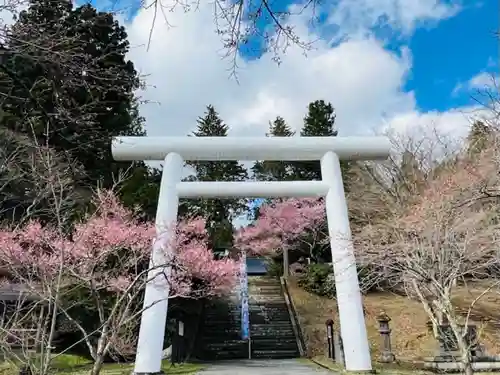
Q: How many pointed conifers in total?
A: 3